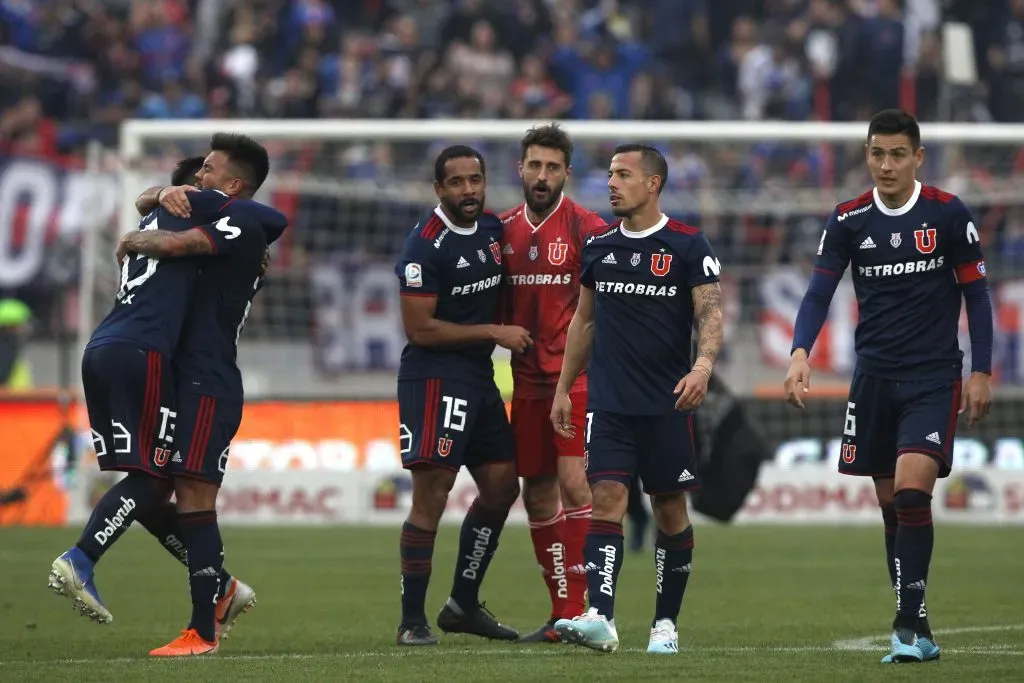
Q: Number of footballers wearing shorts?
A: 6